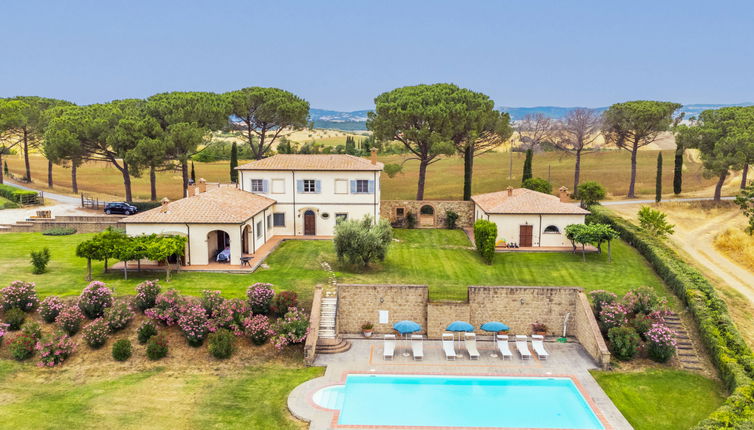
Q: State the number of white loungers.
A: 7